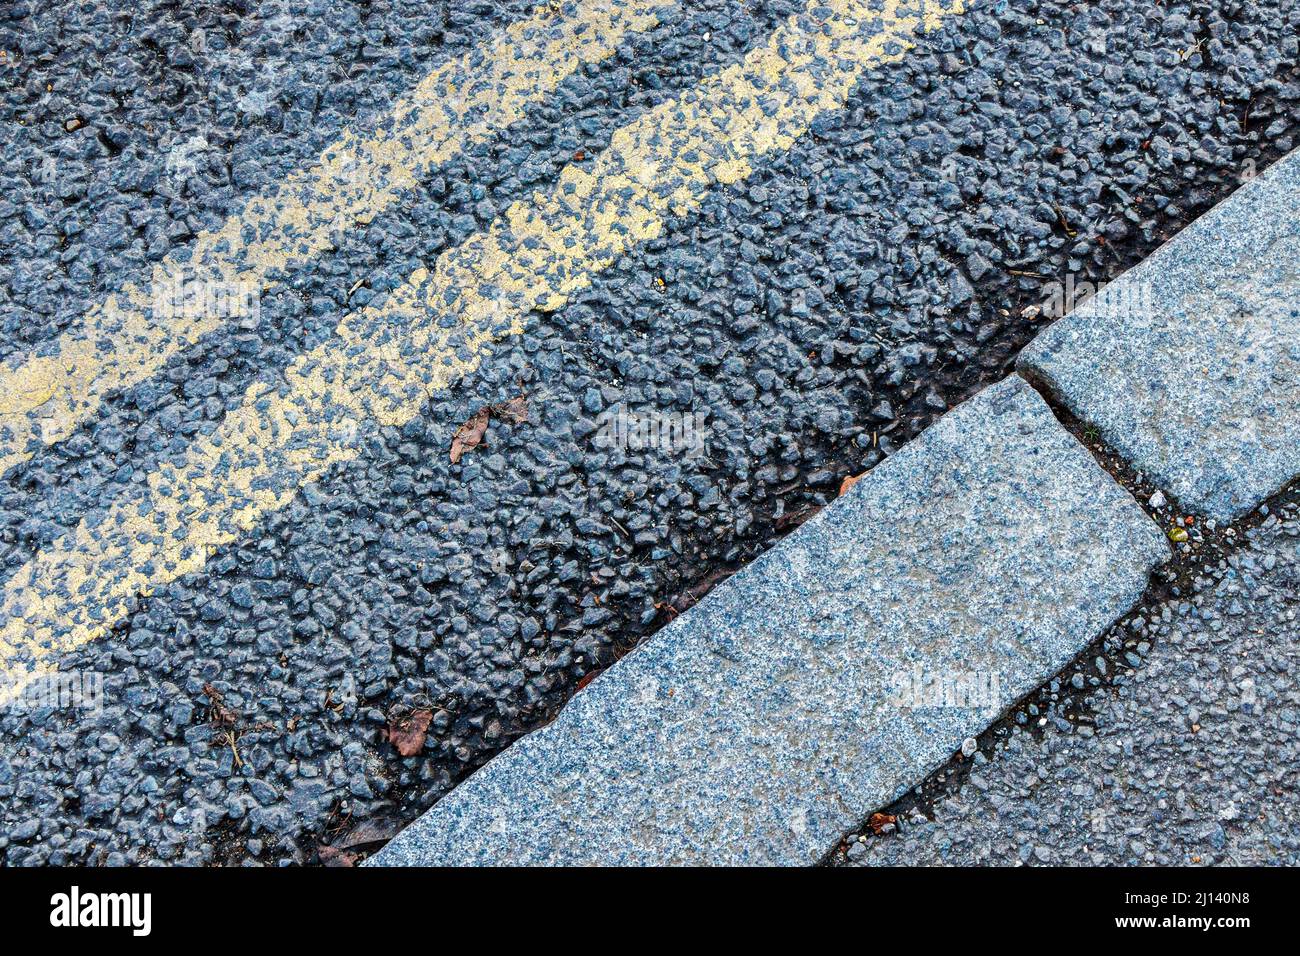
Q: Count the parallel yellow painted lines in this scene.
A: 2